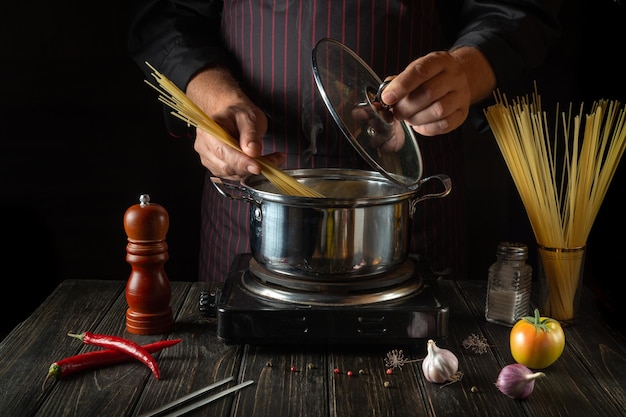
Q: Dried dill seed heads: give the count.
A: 2